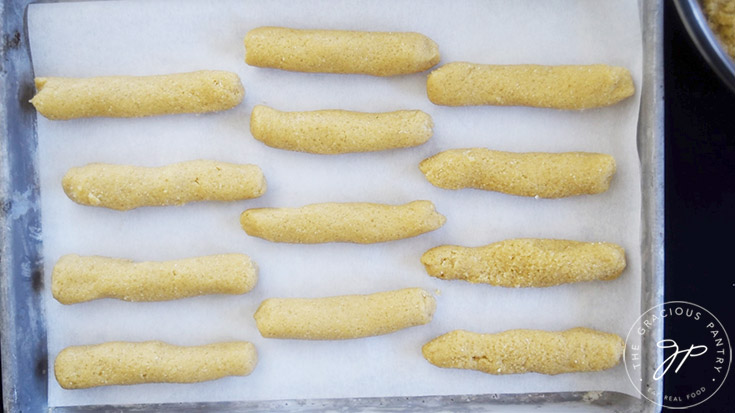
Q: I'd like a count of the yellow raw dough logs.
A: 12